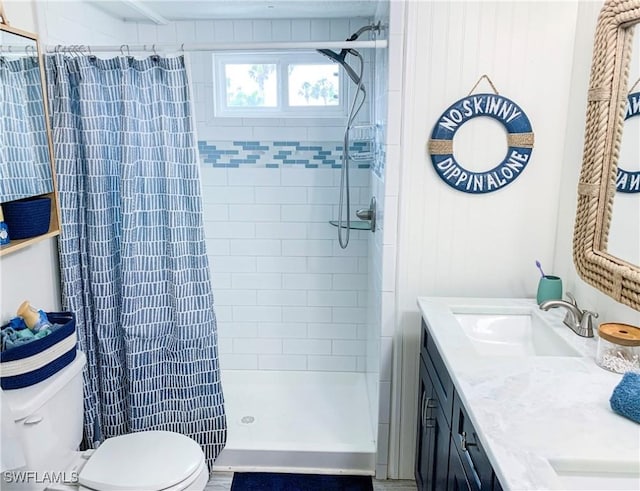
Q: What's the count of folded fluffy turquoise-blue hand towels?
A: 1